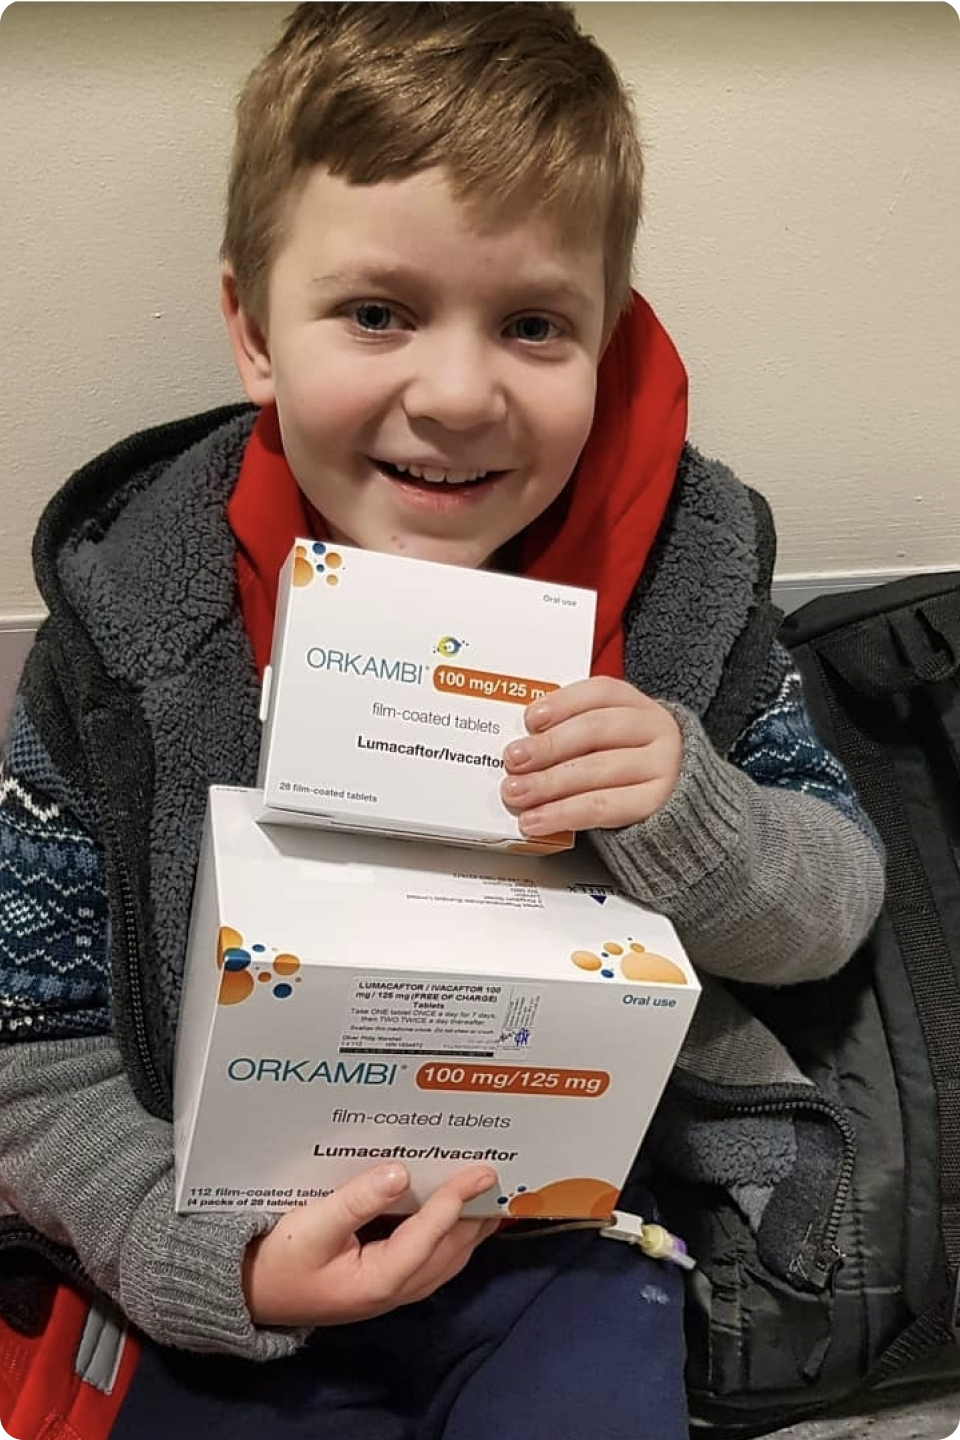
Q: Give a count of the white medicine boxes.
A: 2